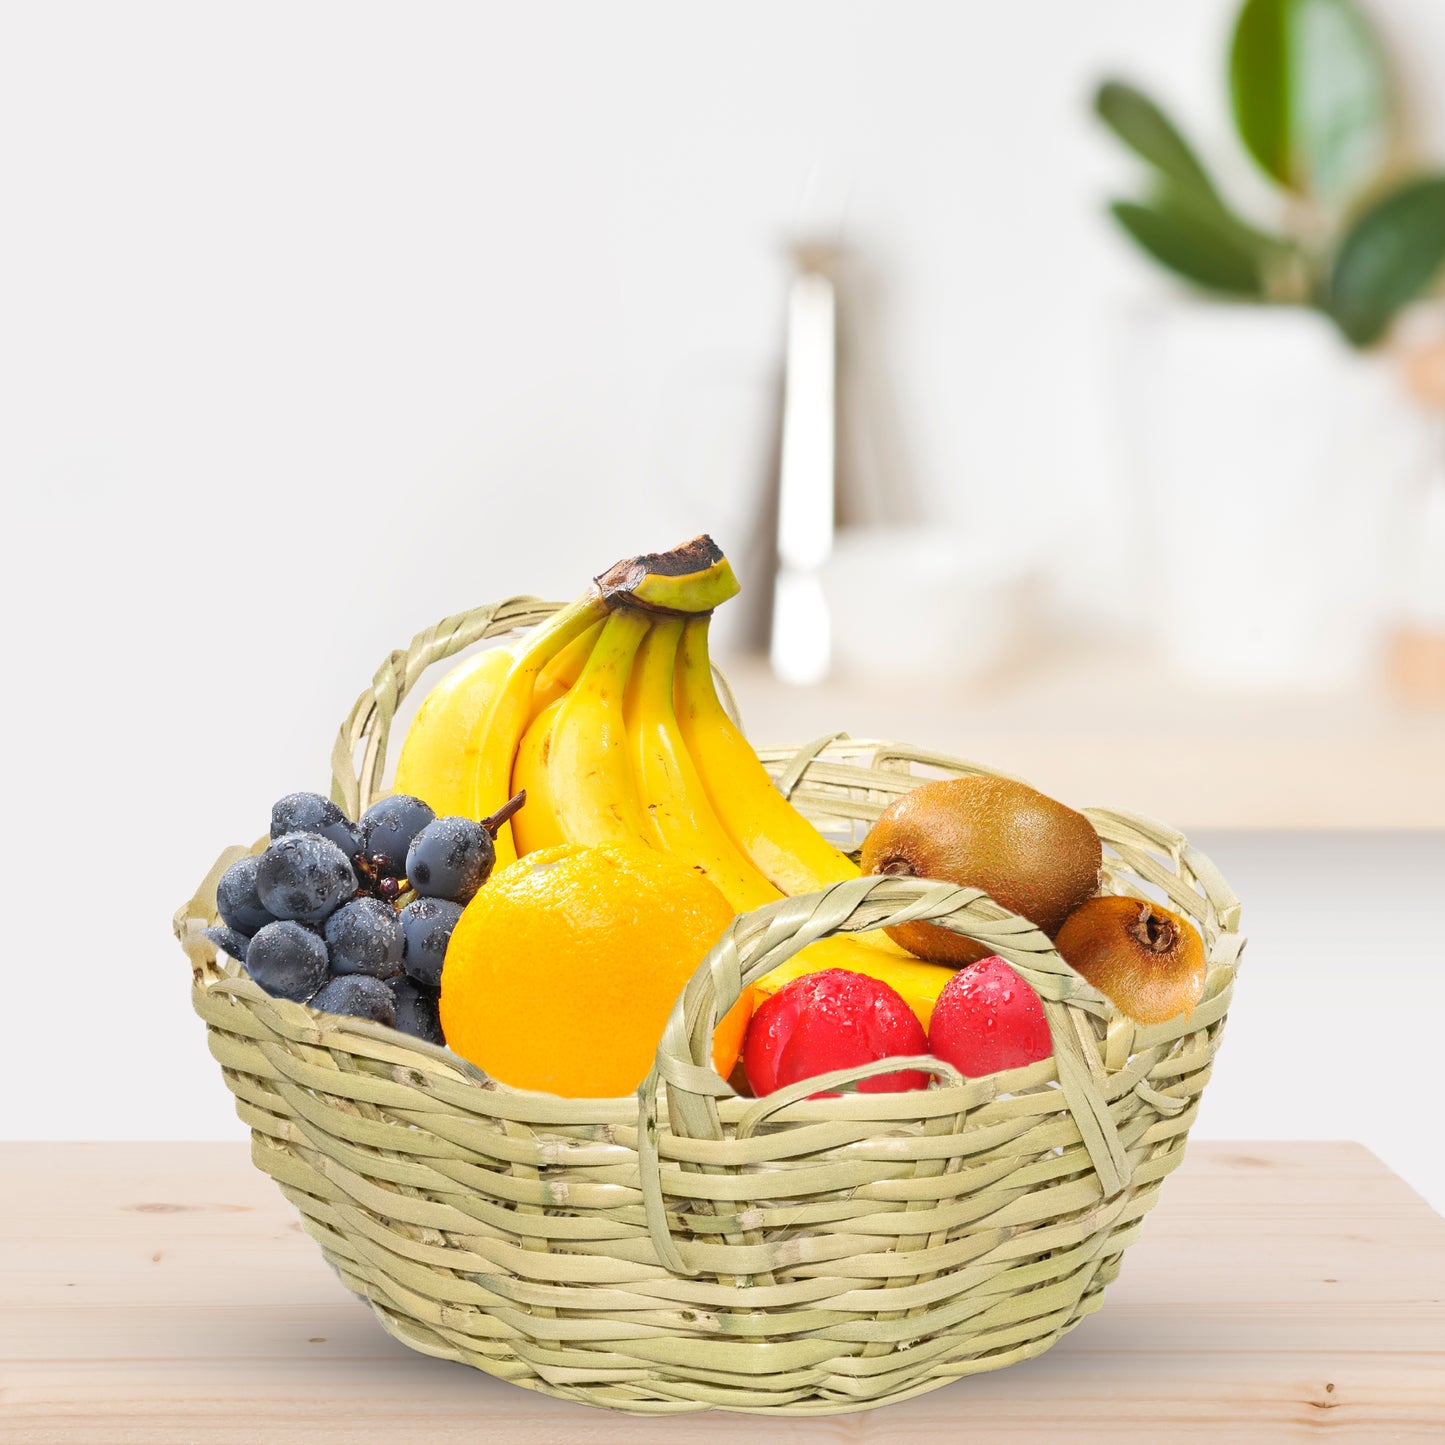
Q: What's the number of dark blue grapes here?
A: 11